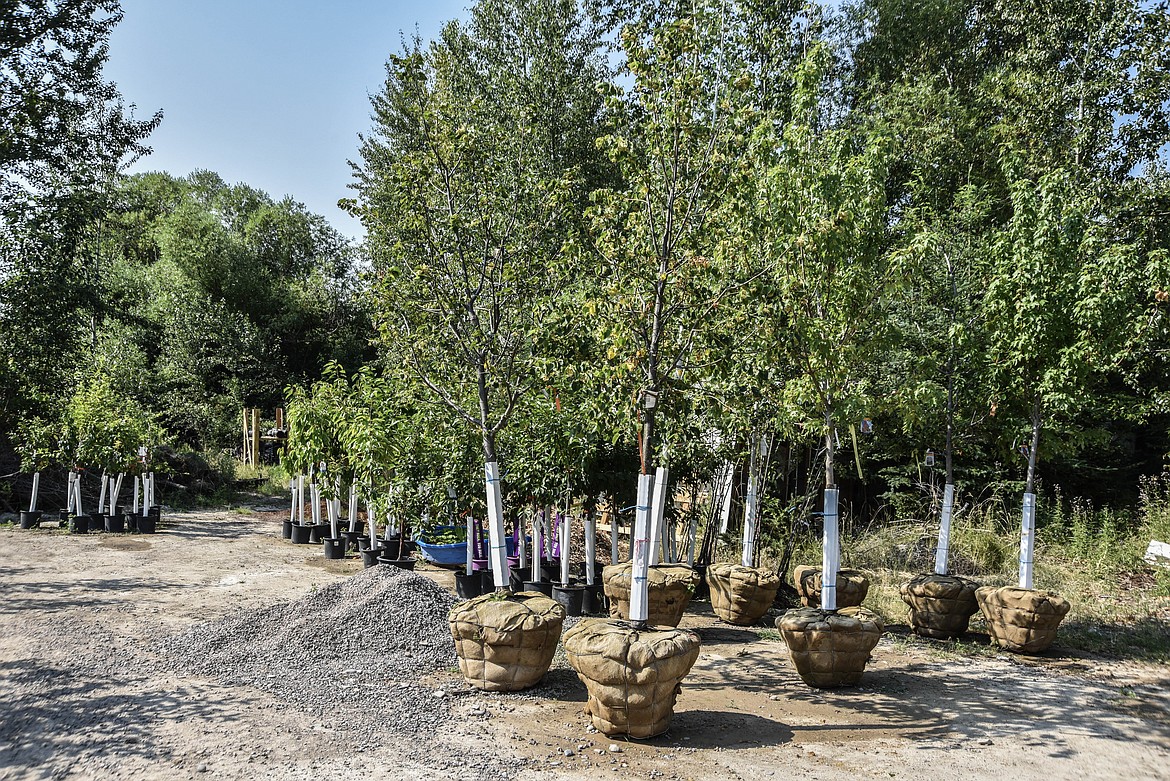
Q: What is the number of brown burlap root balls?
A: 8